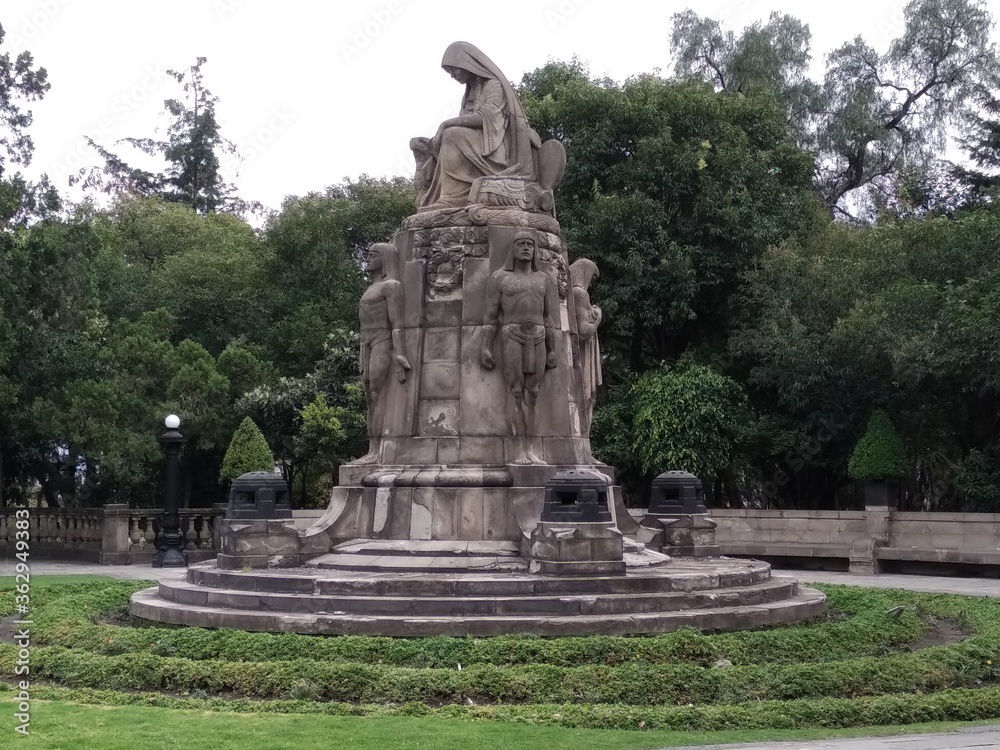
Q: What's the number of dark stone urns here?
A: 3